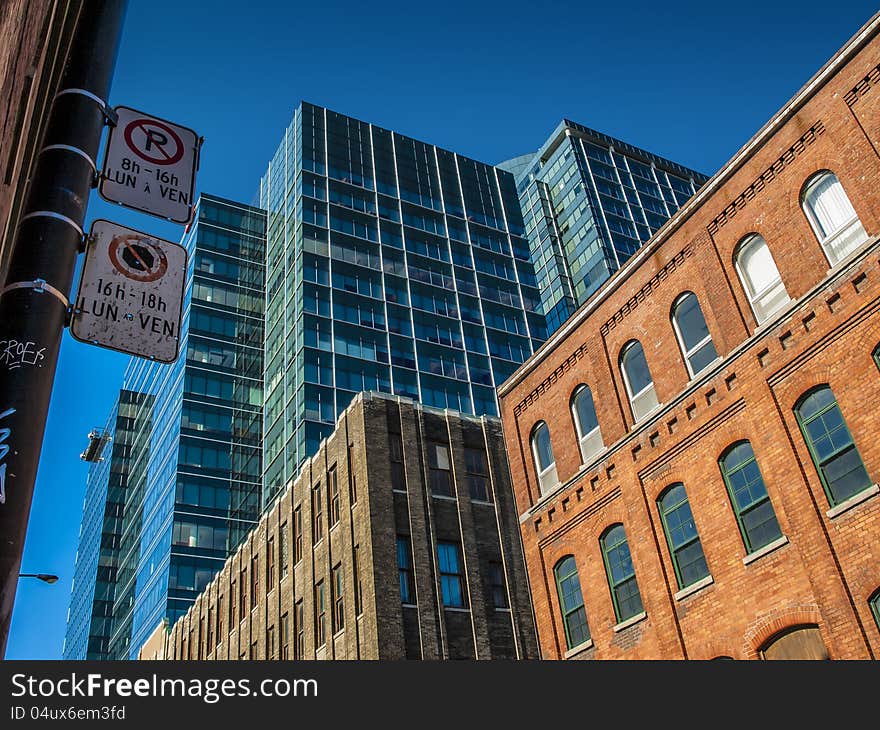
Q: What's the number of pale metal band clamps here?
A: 4